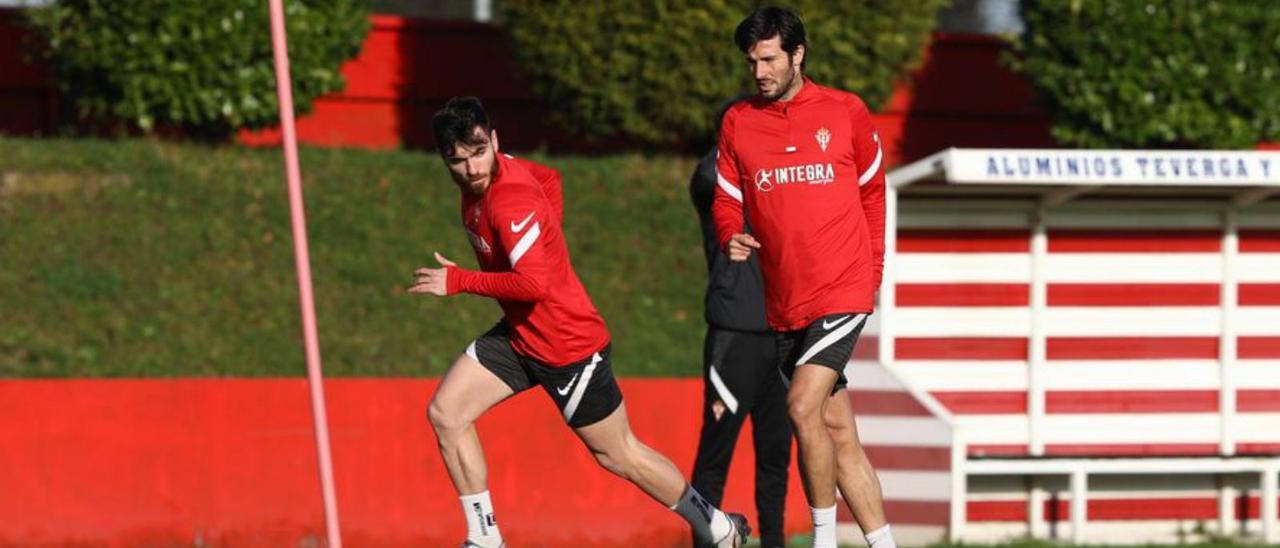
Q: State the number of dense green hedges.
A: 3